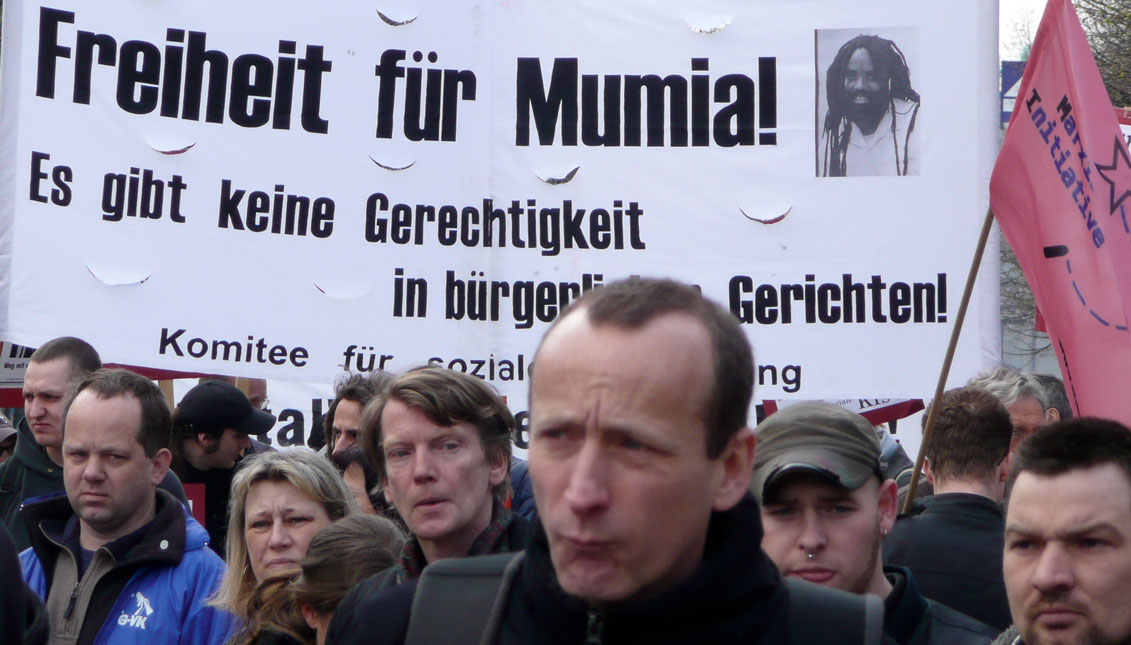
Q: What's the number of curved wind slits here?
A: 8